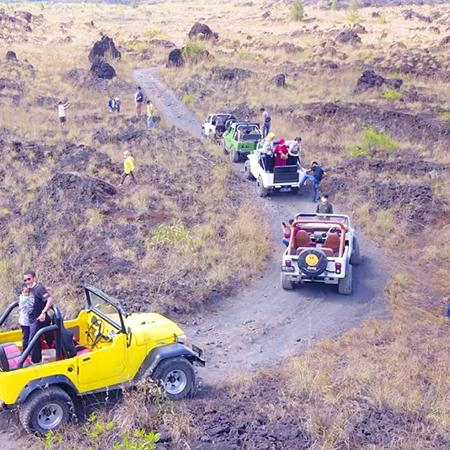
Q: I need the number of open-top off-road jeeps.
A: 5